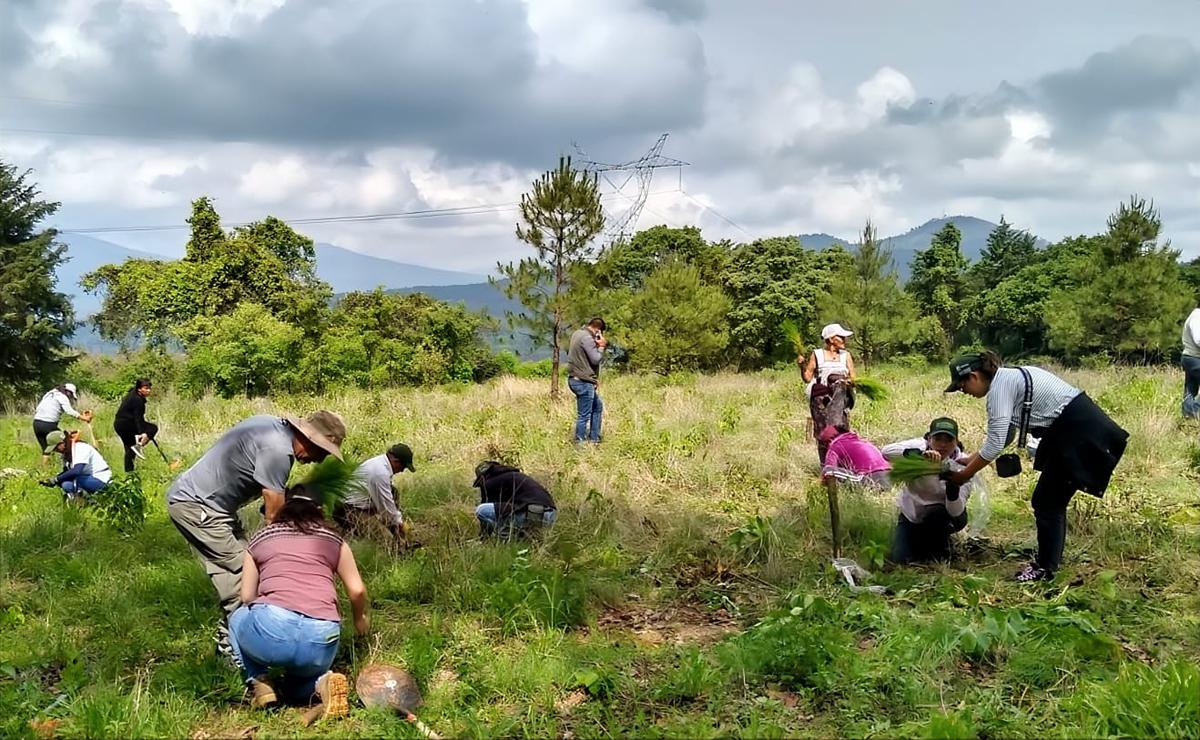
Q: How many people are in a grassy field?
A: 13